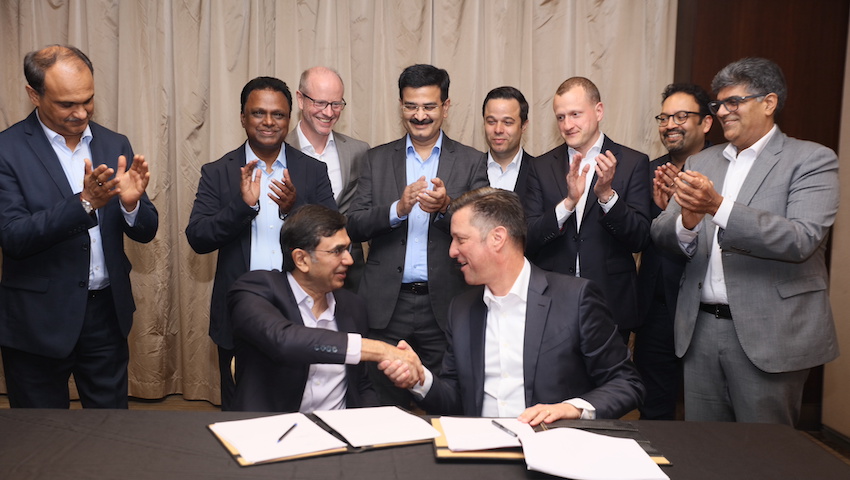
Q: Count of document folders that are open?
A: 2